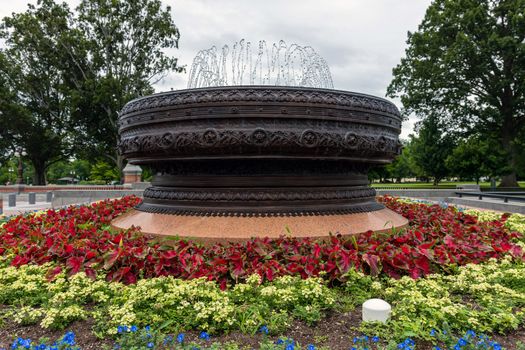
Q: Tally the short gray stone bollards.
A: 3